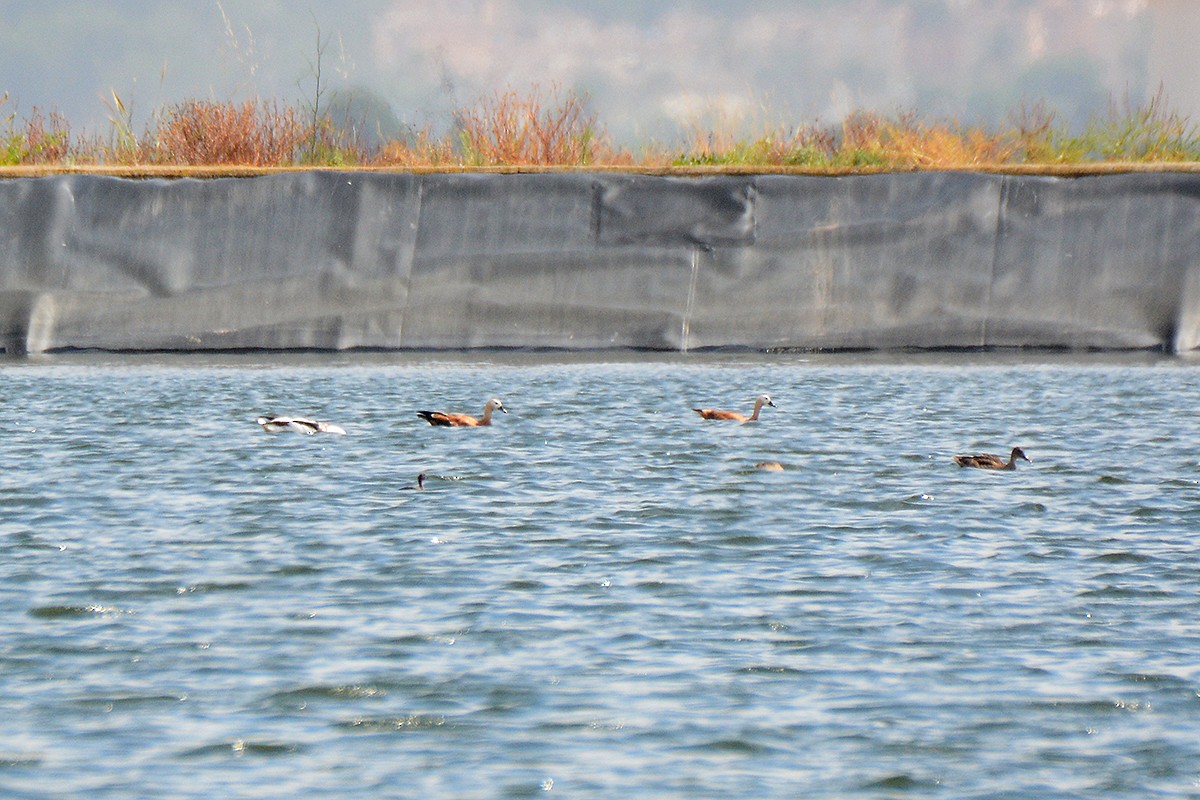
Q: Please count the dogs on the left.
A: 0